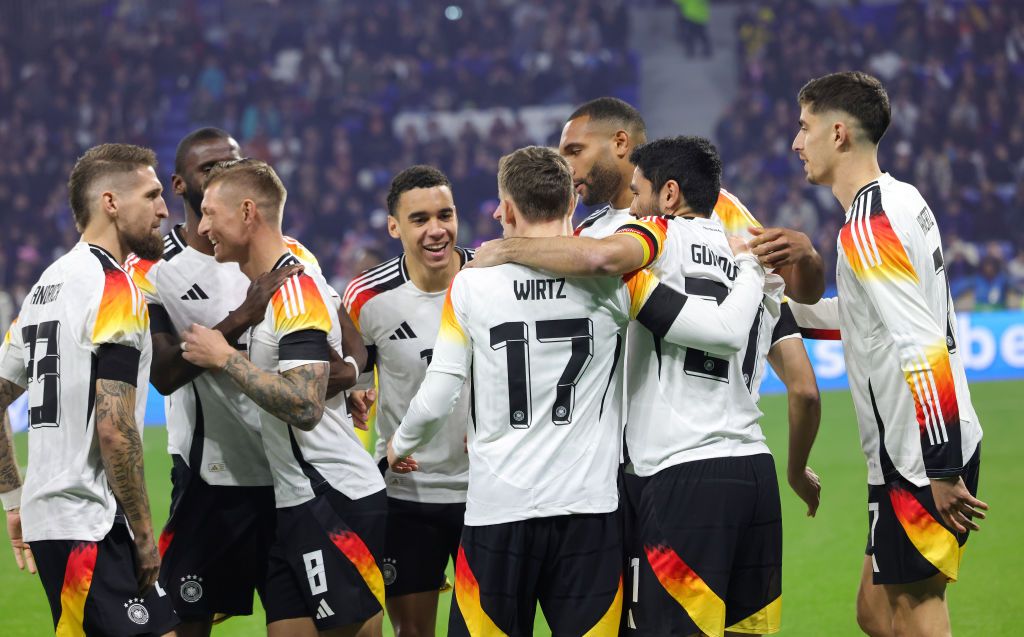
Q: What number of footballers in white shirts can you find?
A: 8